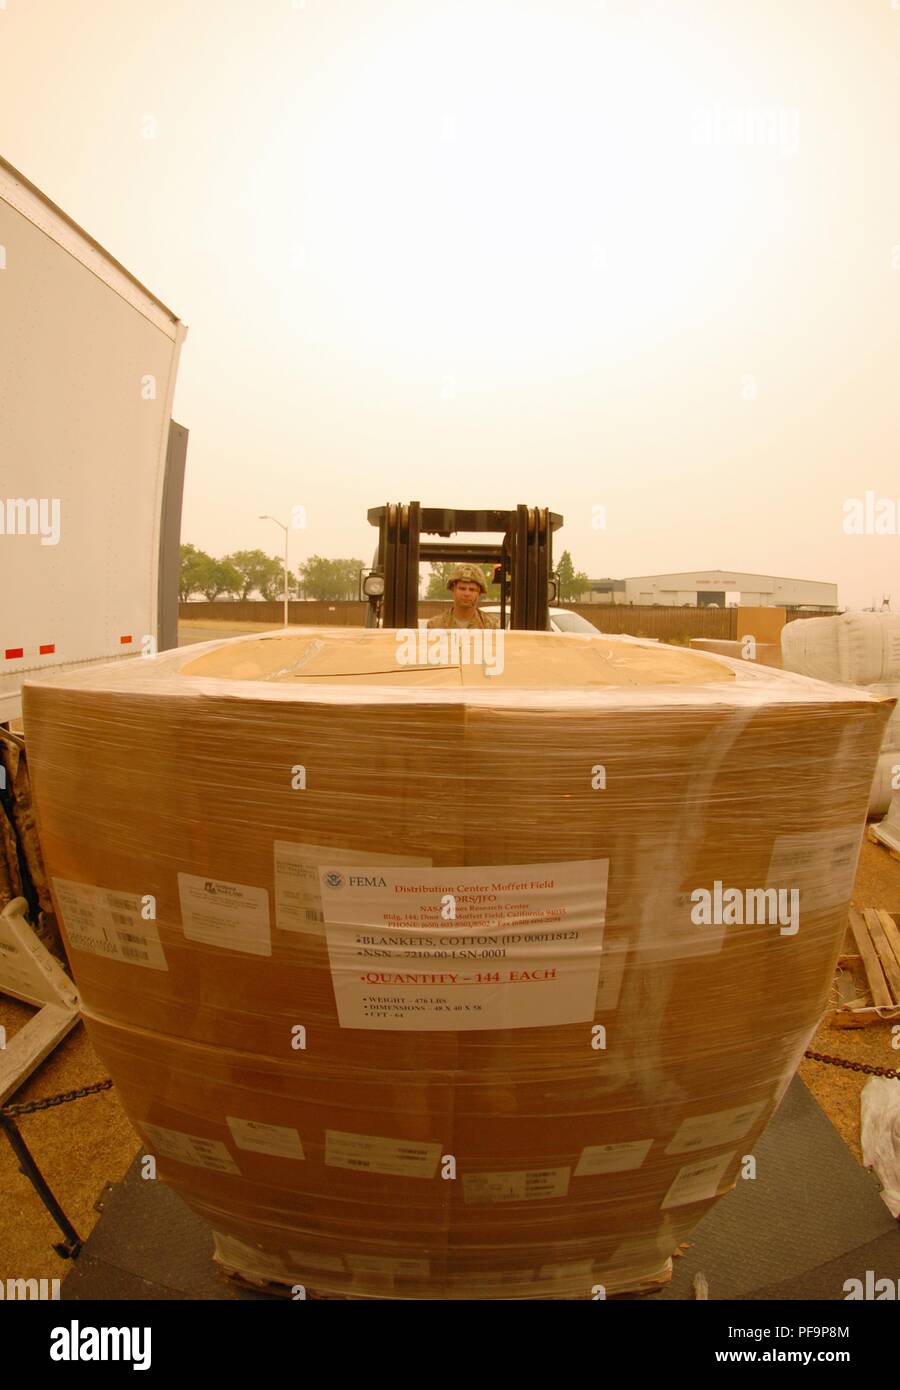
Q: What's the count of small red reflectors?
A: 3